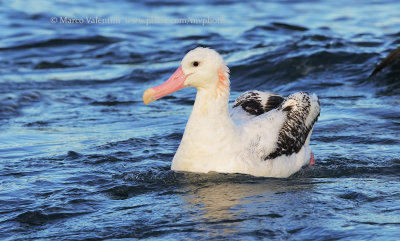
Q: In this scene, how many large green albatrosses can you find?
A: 0